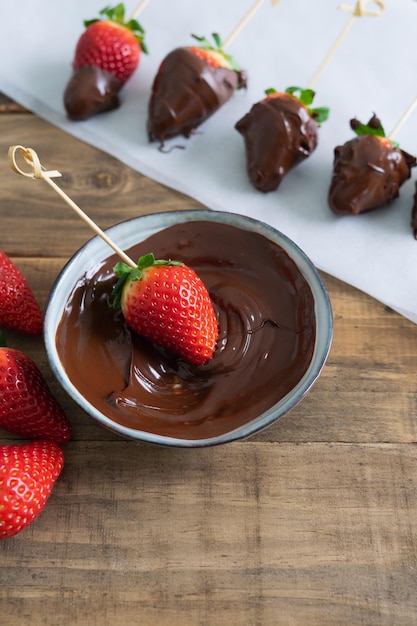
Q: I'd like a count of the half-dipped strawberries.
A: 1